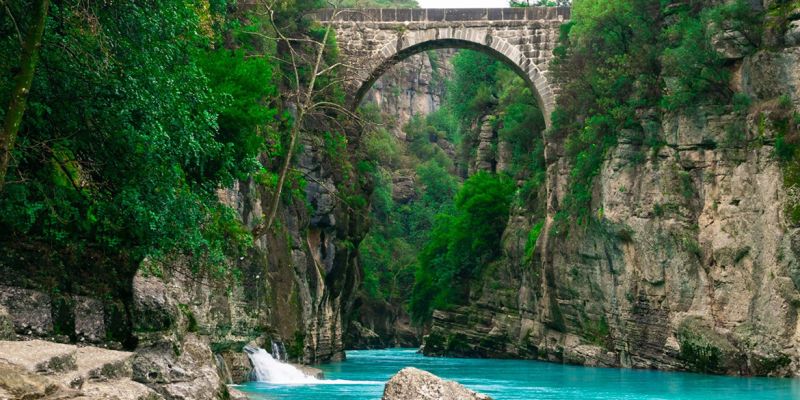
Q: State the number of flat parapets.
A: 1